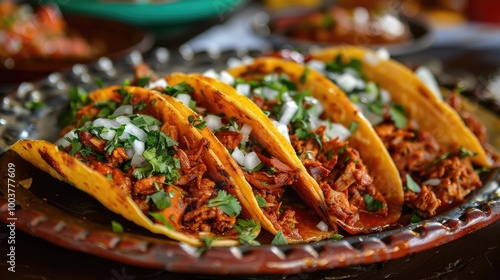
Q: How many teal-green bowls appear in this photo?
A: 1